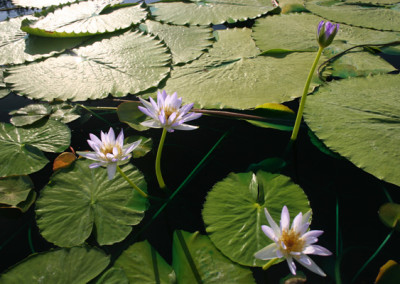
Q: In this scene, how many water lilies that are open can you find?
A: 3